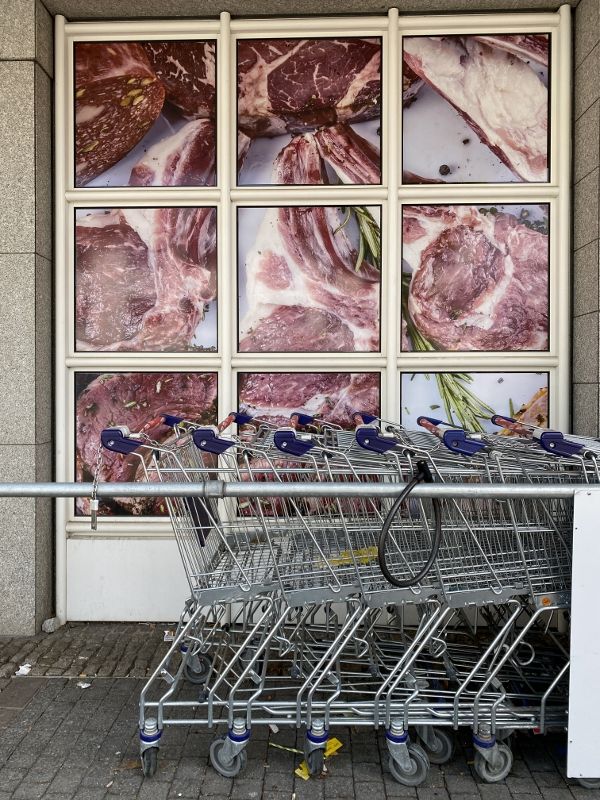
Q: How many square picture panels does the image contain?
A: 9